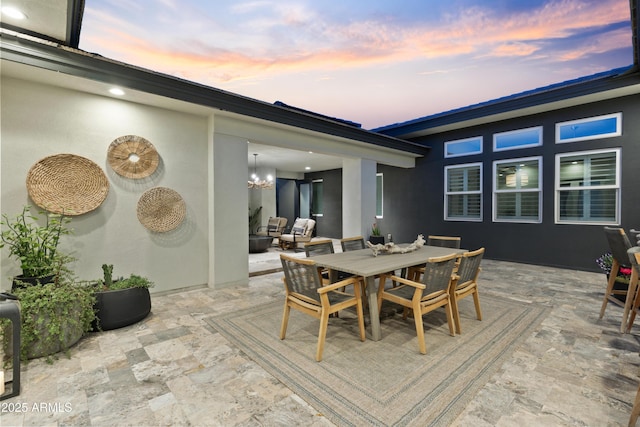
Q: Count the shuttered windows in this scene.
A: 3